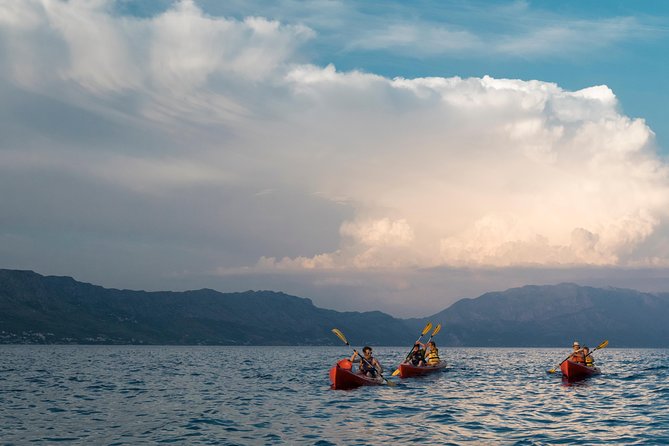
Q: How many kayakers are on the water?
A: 5